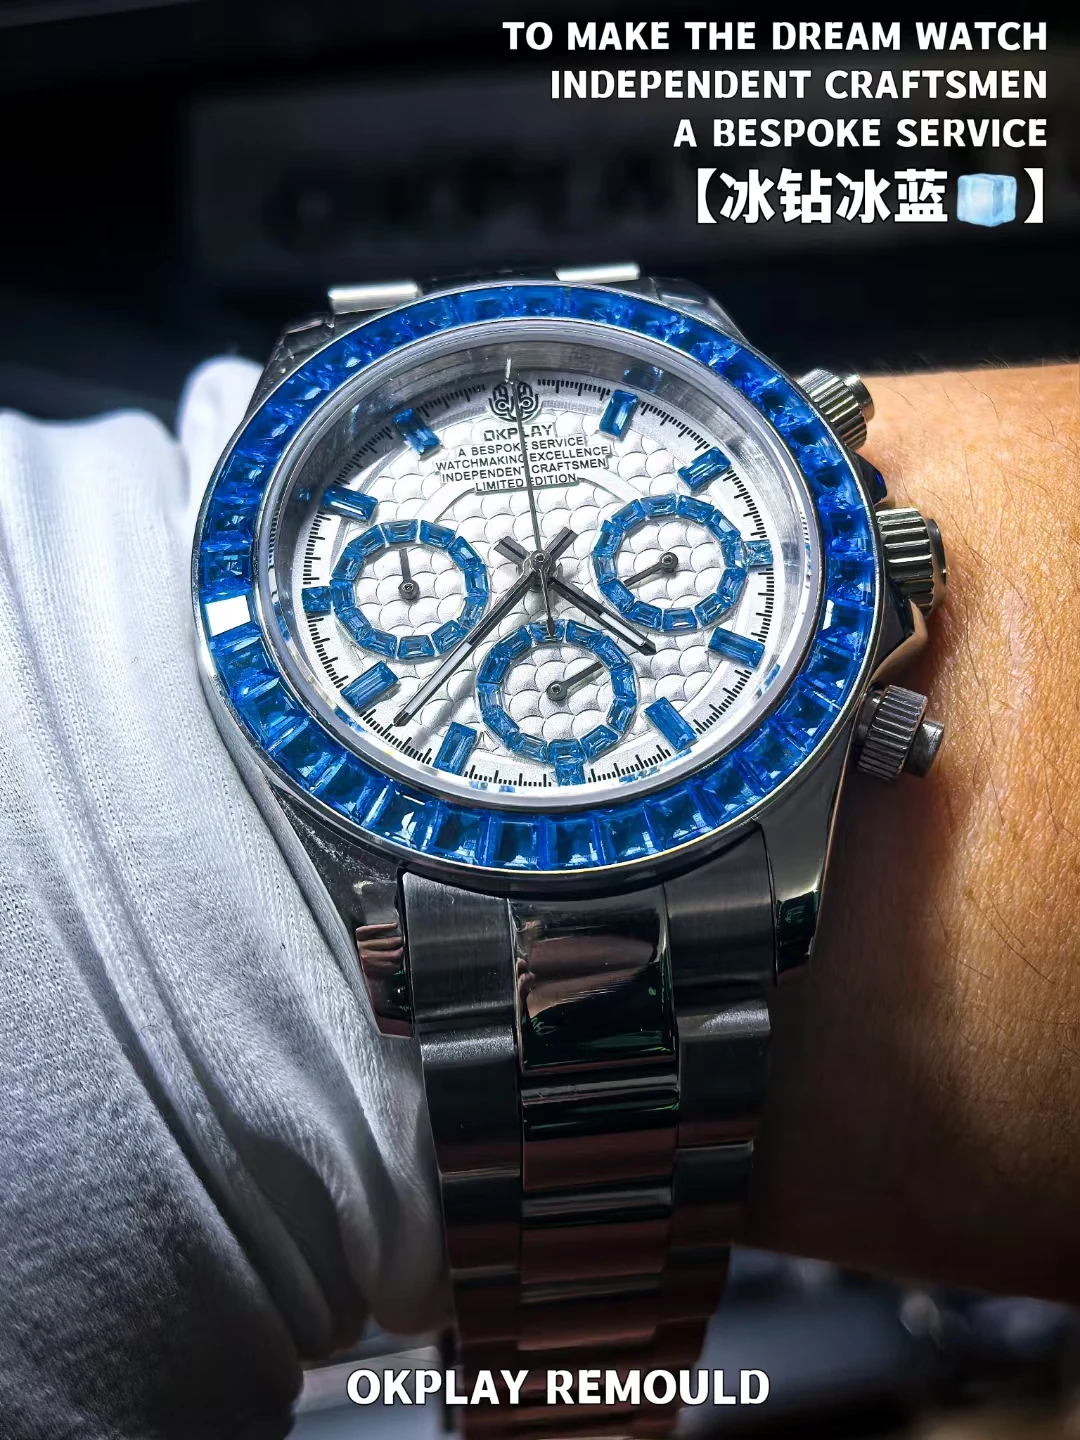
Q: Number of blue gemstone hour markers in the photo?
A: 11